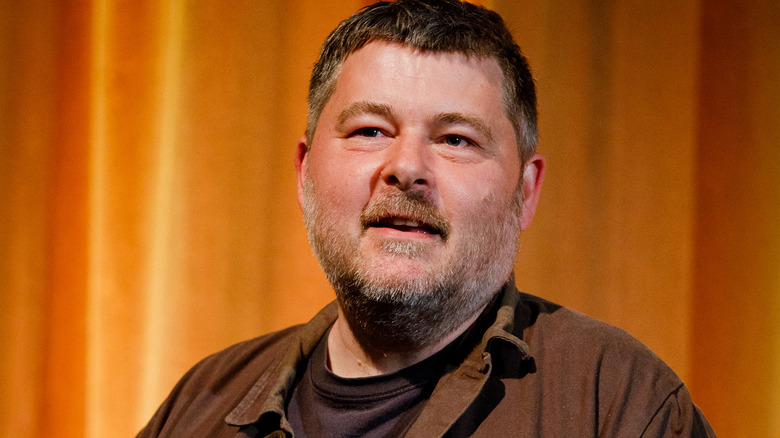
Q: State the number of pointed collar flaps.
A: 2